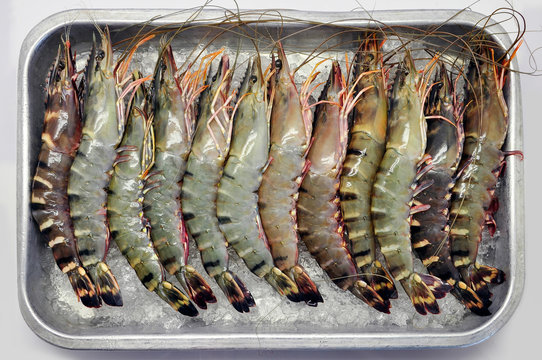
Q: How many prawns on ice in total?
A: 12